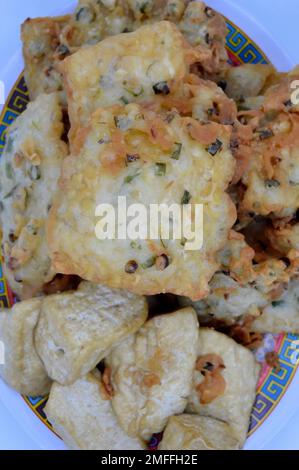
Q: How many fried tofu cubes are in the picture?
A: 6